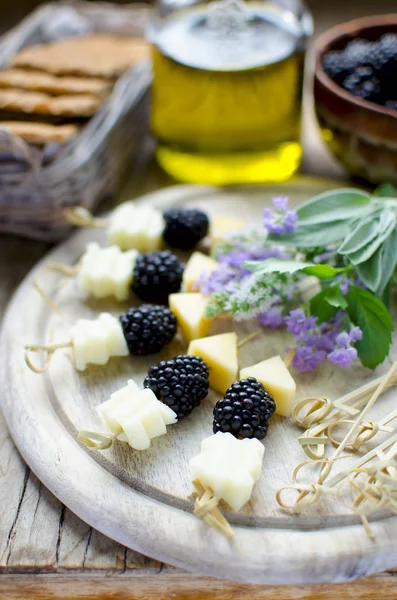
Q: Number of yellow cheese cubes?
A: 5